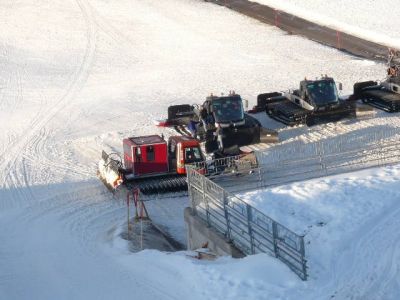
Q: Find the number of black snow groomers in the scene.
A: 3